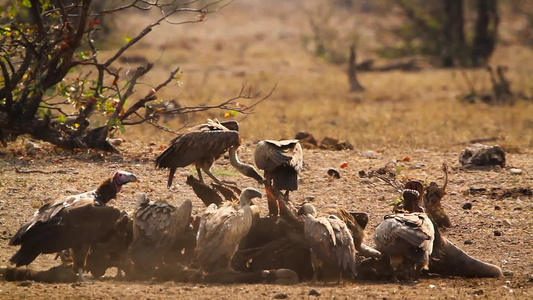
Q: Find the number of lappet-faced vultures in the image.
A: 1